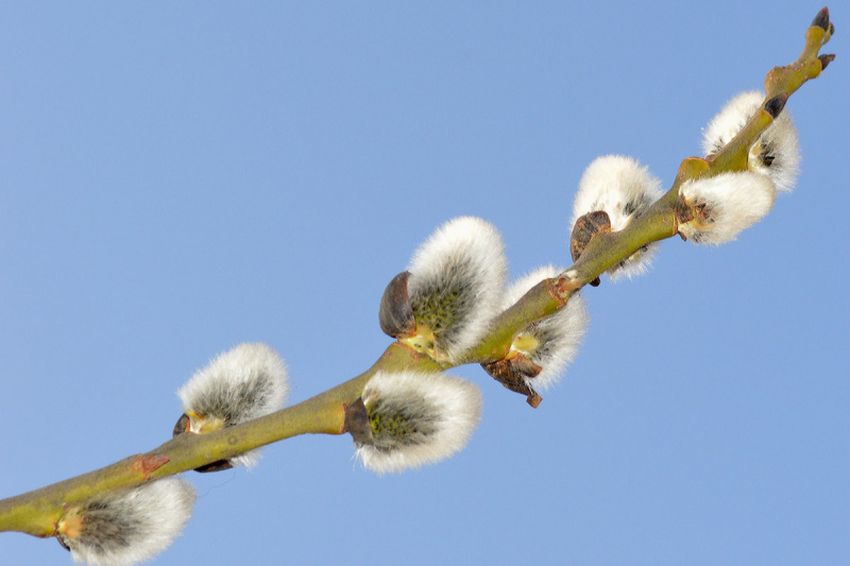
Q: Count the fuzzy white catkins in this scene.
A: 8